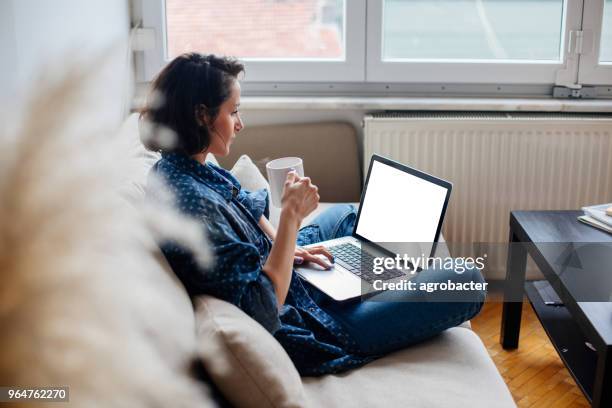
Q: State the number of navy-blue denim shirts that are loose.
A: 1